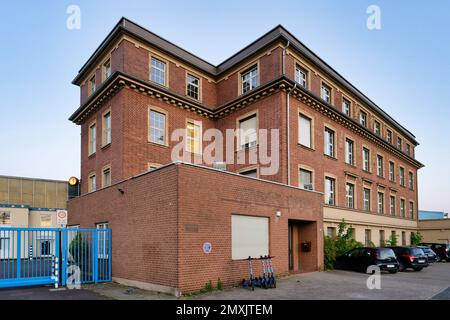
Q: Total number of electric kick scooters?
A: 4